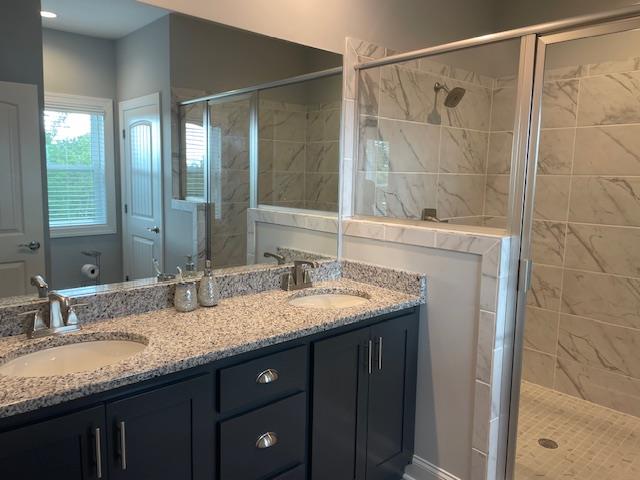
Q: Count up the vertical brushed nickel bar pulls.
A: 4